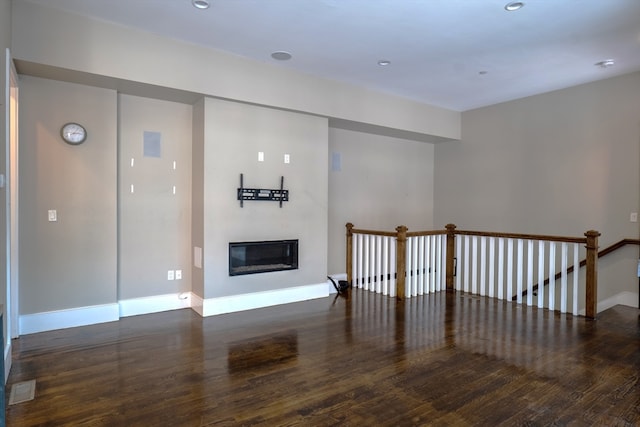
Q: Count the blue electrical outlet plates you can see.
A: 0